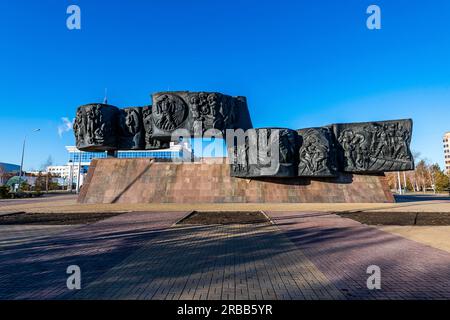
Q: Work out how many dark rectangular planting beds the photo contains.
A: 3